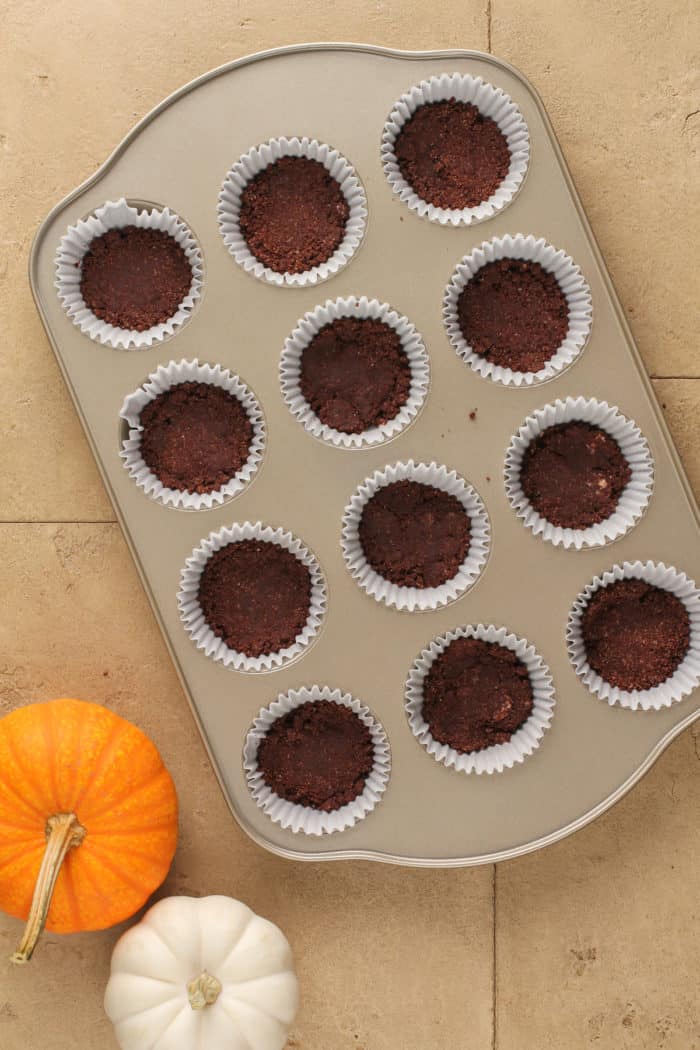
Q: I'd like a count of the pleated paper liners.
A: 12